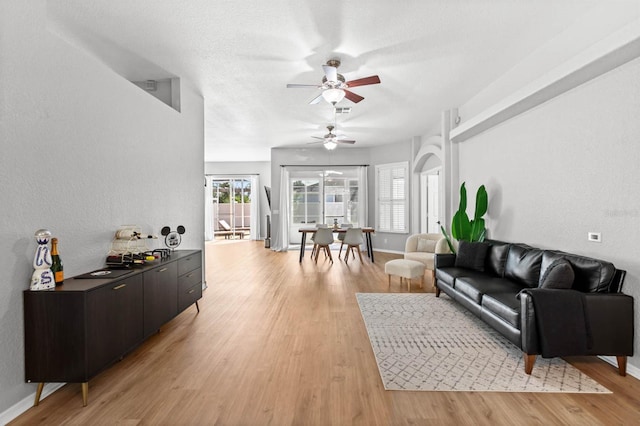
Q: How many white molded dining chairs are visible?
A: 4